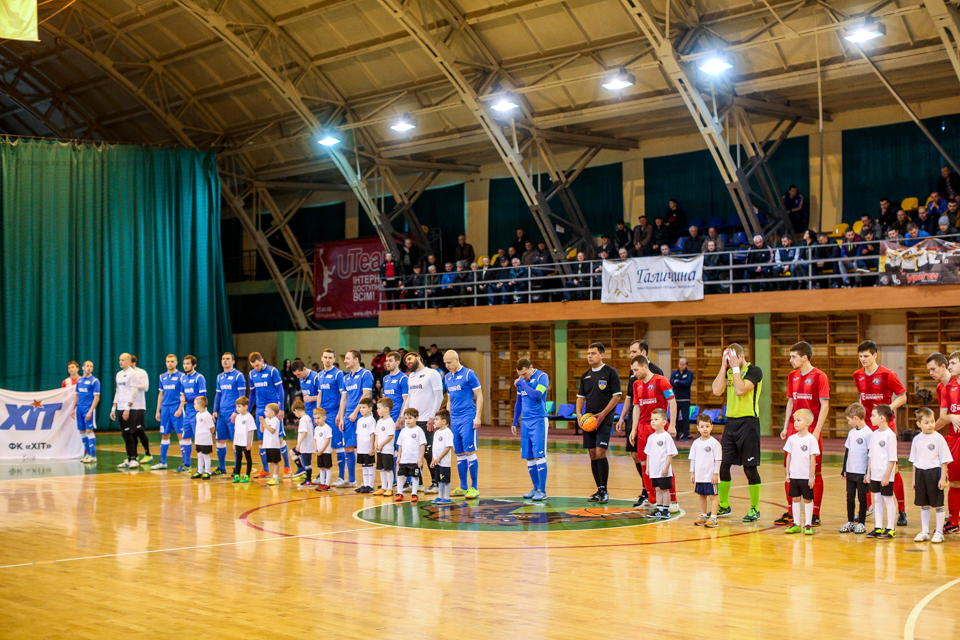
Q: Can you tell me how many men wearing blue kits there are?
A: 11